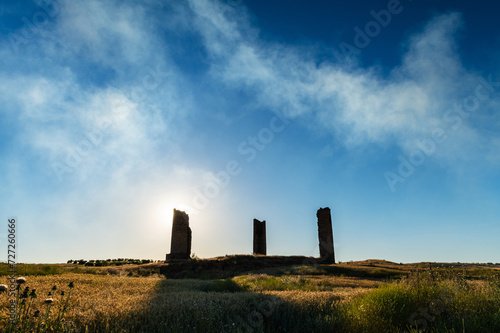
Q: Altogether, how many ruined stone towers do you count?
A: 3